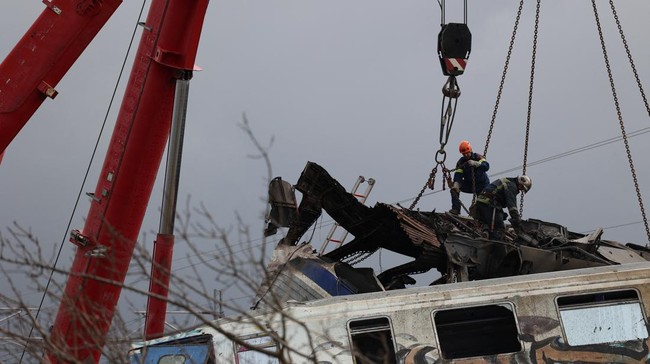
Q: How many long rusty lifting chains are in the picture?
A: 4